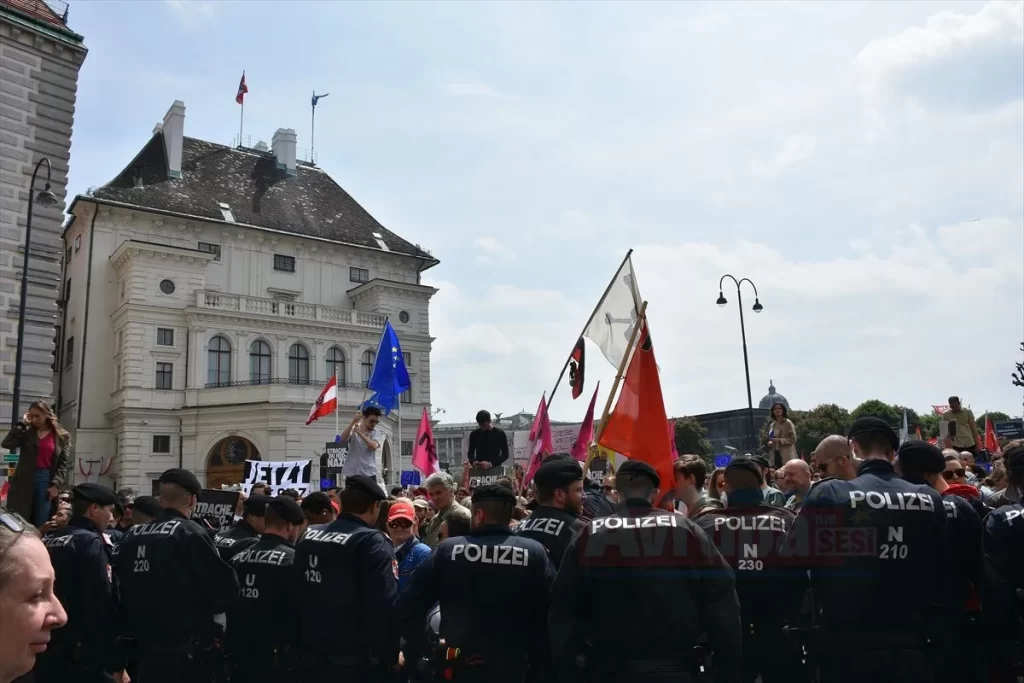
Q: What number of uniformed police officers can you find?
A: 14